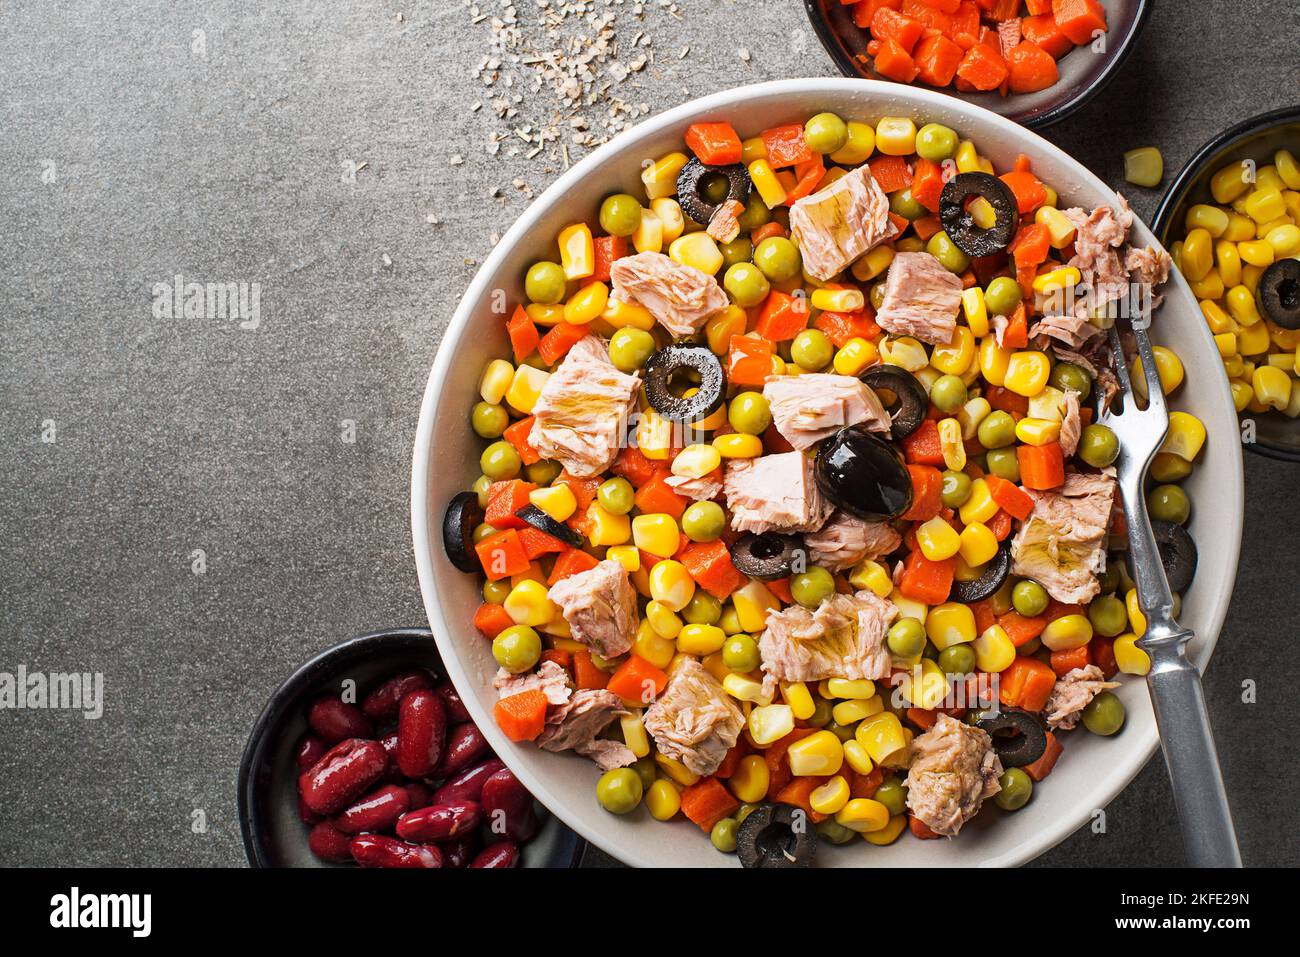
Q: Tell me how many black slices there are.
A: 12